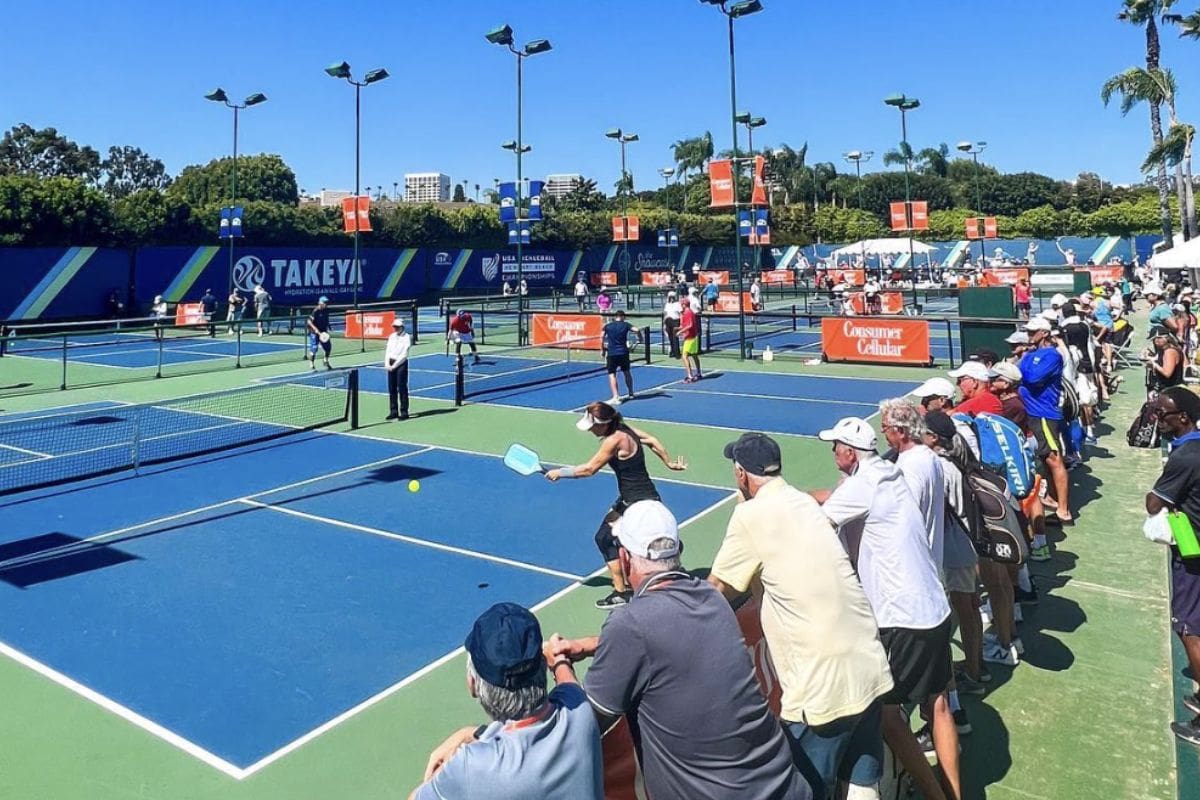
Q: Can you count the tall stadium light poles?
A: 11